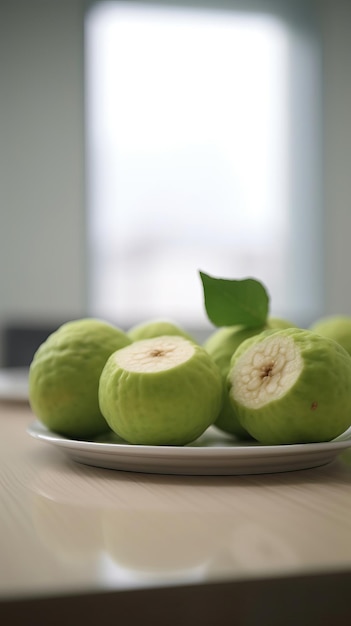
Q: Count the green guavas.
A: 6